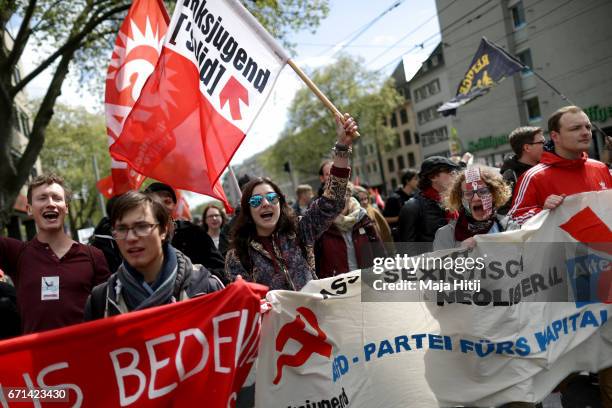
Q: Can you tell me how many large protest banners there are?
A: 2